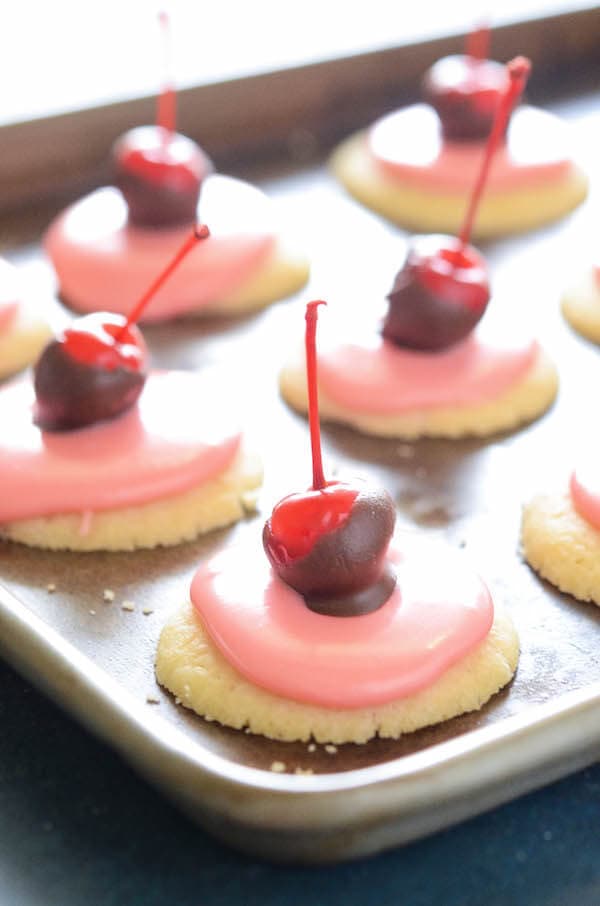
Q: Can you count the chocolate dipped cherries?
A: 5